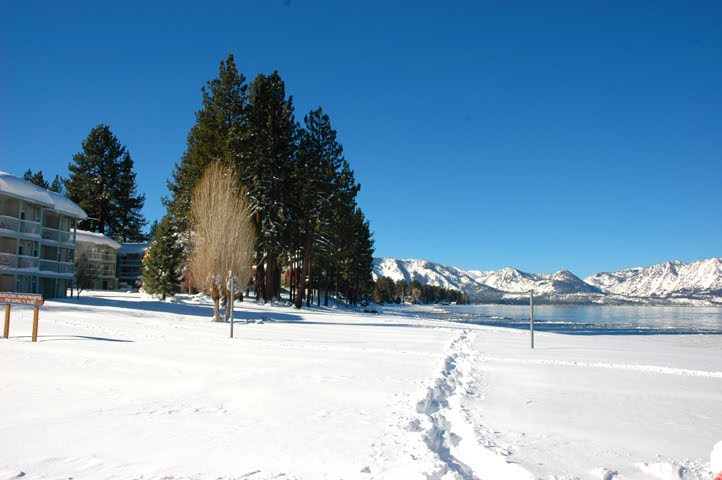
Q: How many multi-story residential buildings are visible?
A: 3